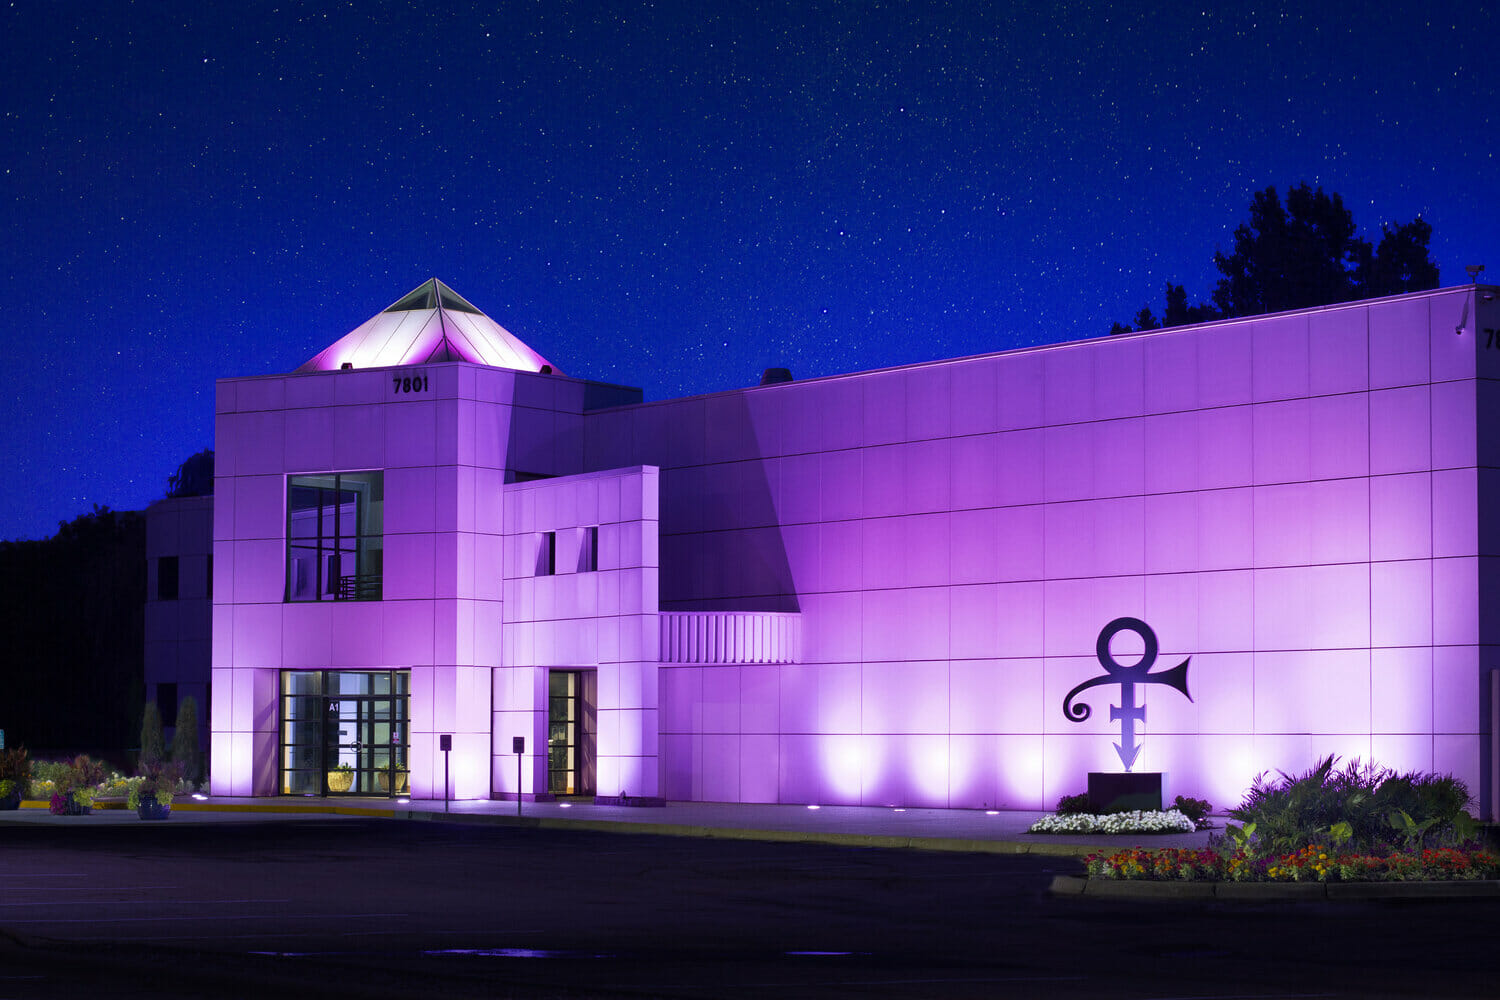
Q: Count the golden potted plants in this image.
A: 2